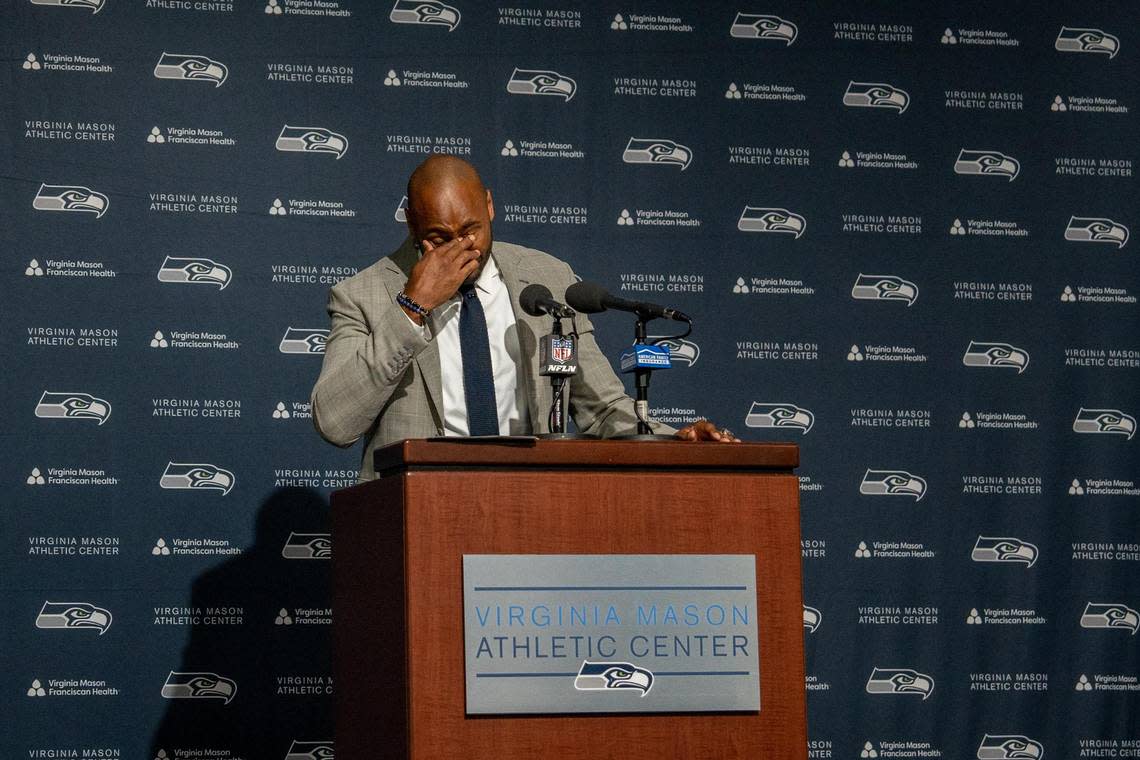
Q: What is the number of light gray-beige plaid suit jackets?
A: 1